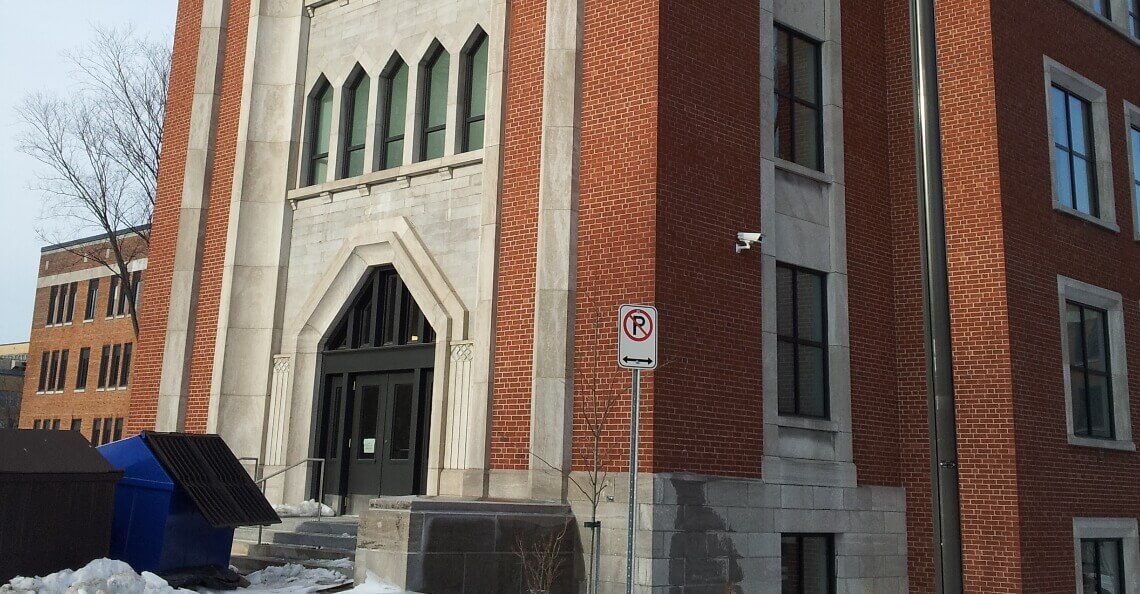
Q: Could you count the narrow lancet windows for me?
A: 5